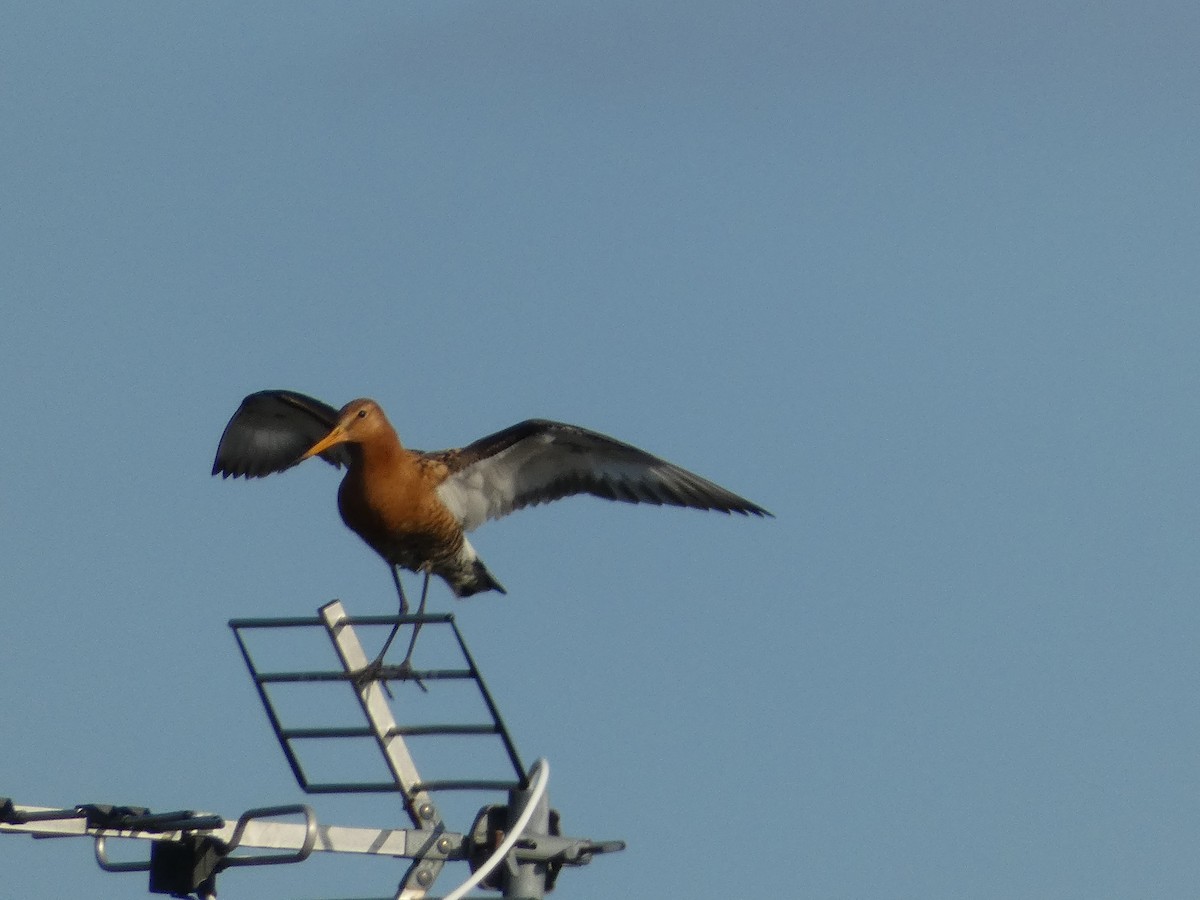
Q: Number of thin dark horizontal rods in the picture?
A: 4